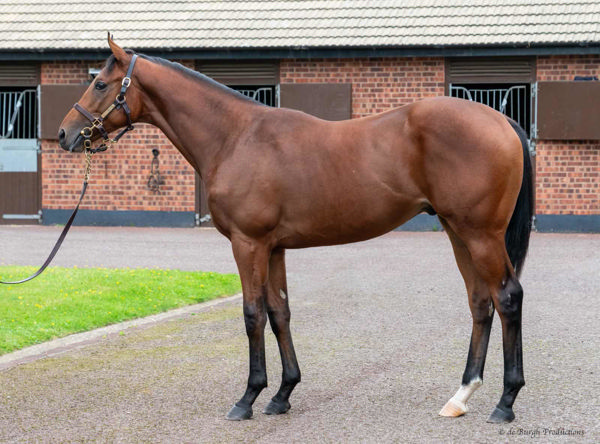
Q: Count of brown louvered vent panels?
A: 3